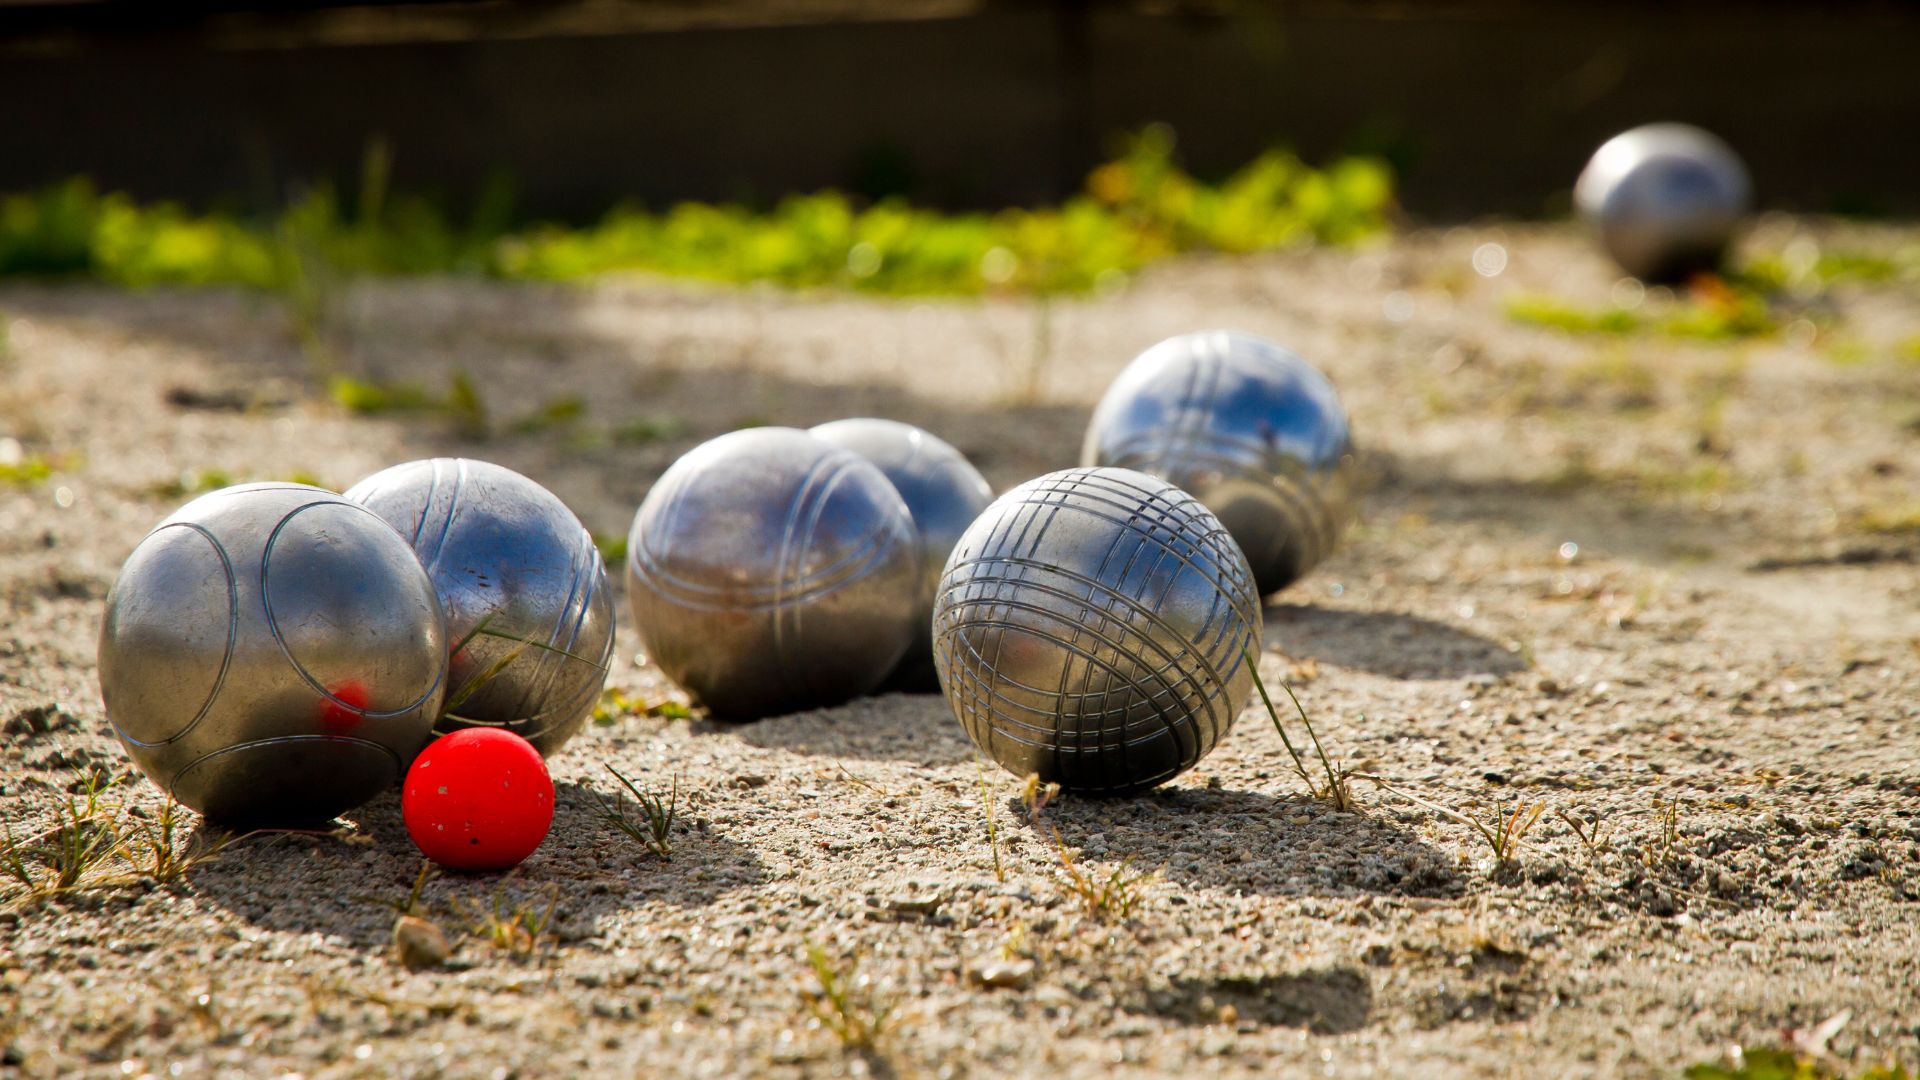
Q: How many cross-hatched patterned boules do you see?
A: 1